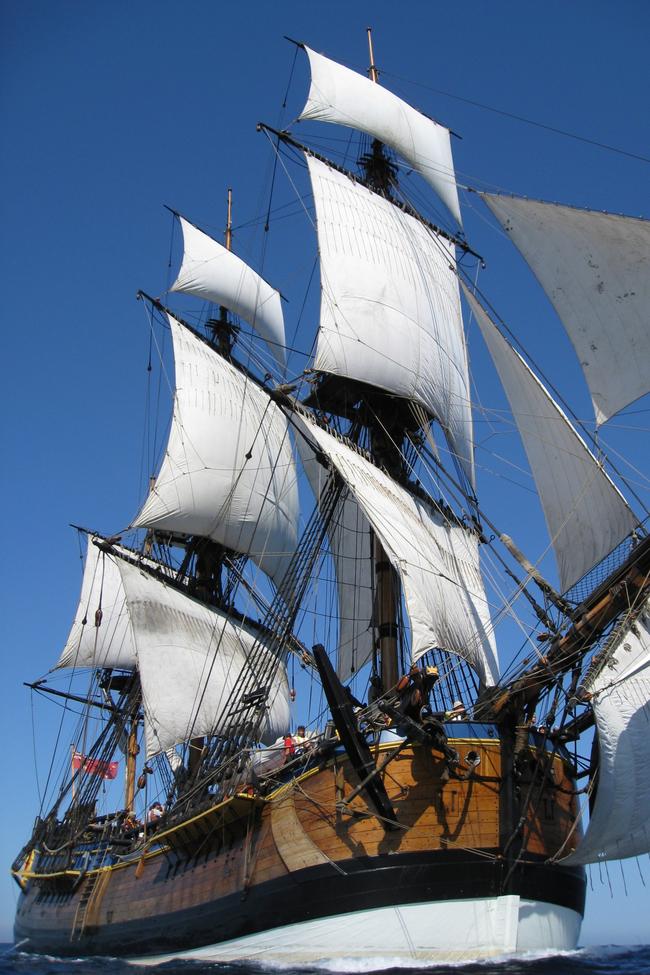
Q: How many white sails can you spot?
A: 11